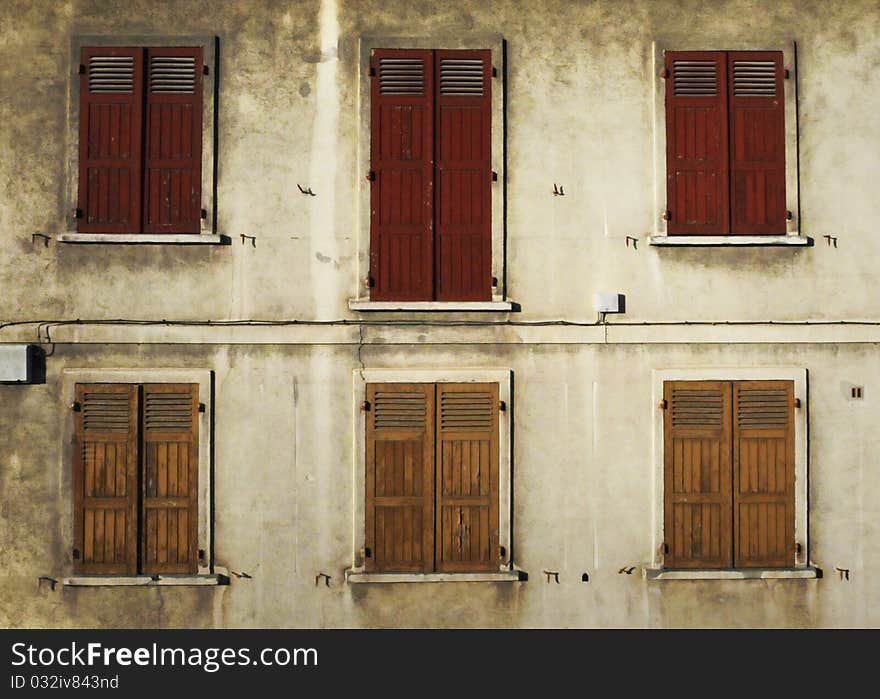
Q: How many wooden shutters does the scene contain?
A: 12